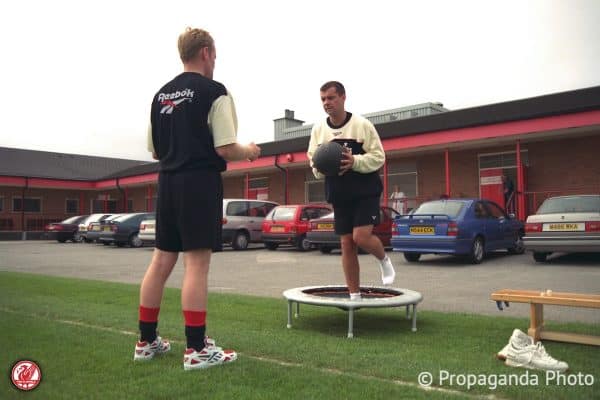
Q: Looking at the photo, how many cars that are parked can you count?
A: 10